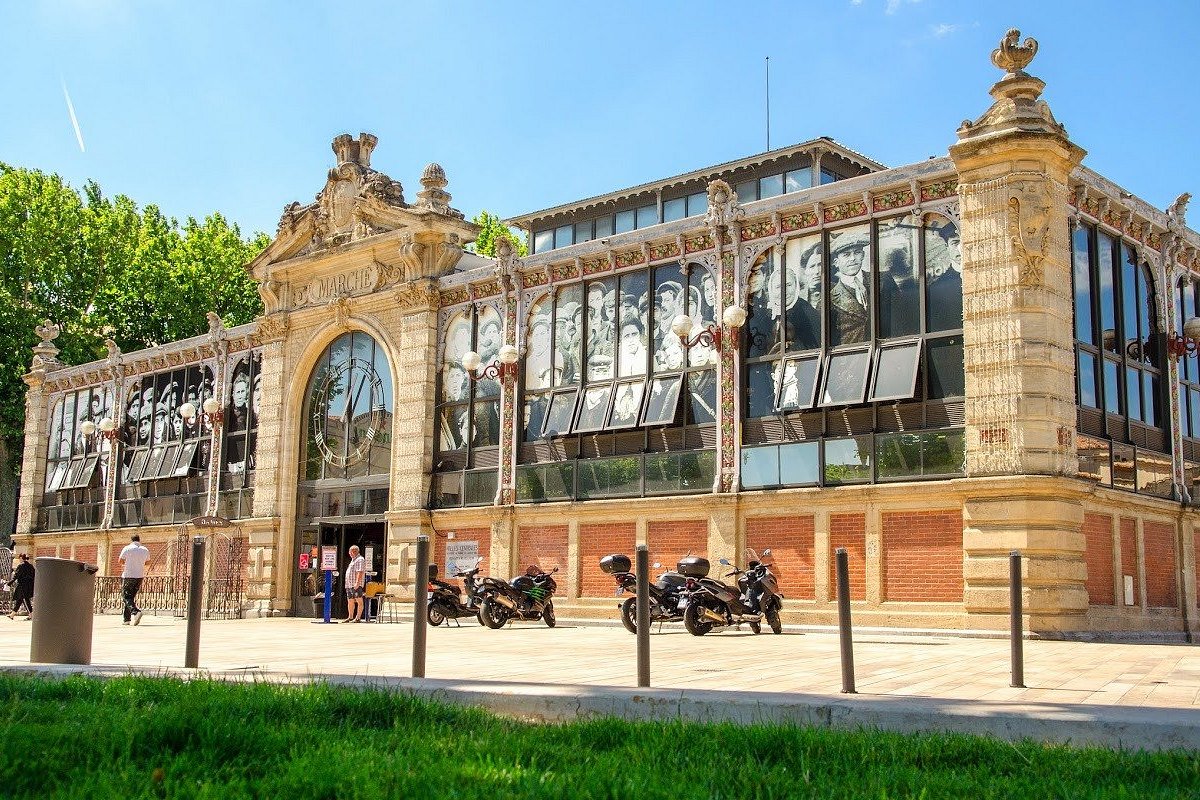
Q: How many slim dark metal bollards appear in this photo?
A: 5